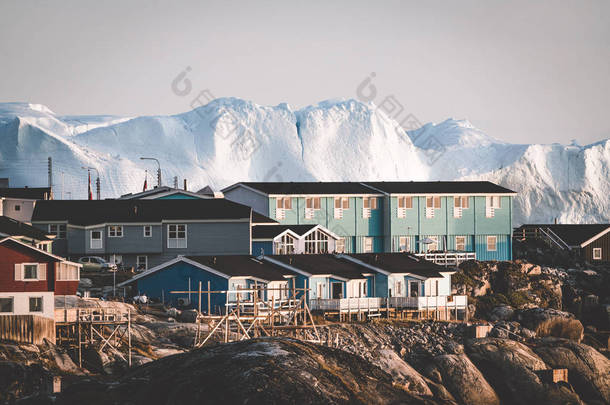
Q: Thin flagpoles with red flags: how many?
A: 2